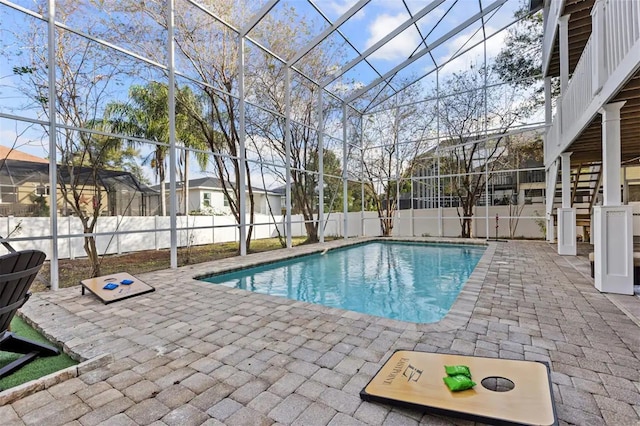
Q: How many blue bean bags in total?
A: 2